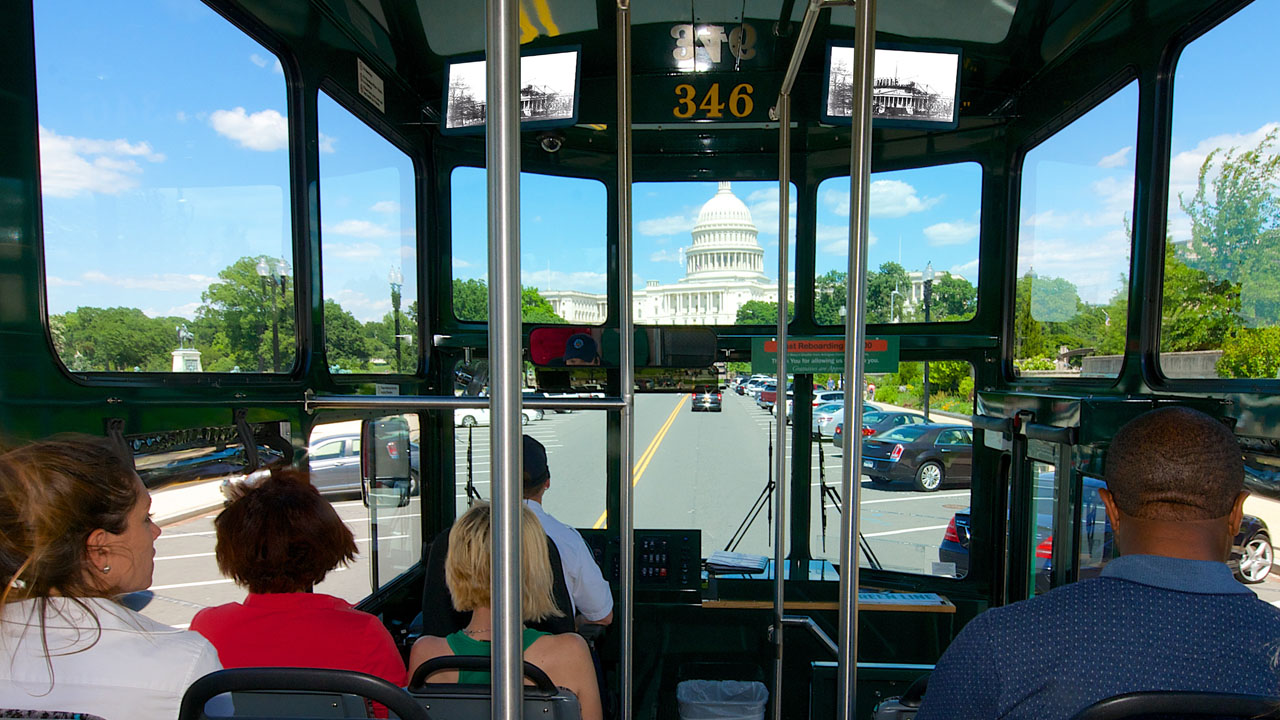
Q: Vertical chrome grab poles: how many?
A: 4